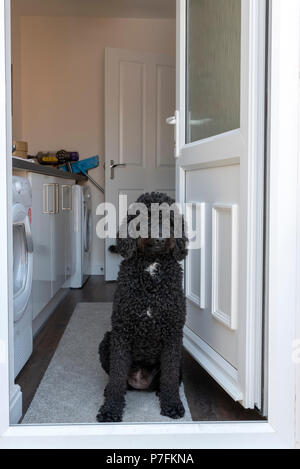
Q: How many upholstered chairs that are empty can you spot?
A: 0